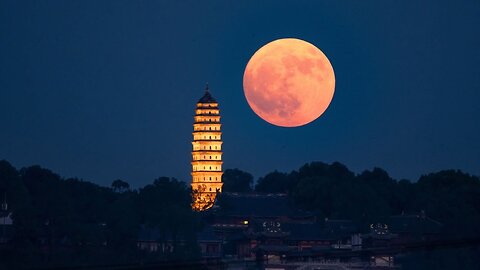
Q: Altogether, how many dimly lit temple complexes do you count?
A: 1